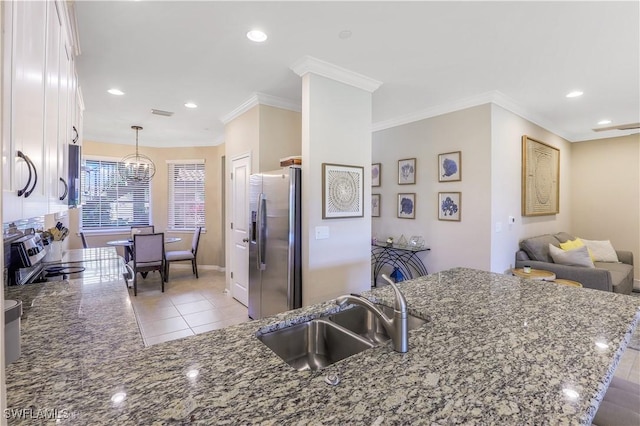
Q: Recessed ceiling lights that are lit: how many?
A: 5